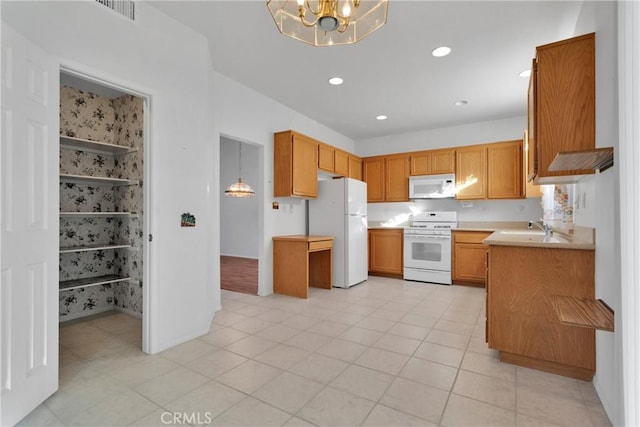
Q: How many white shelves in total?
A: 5